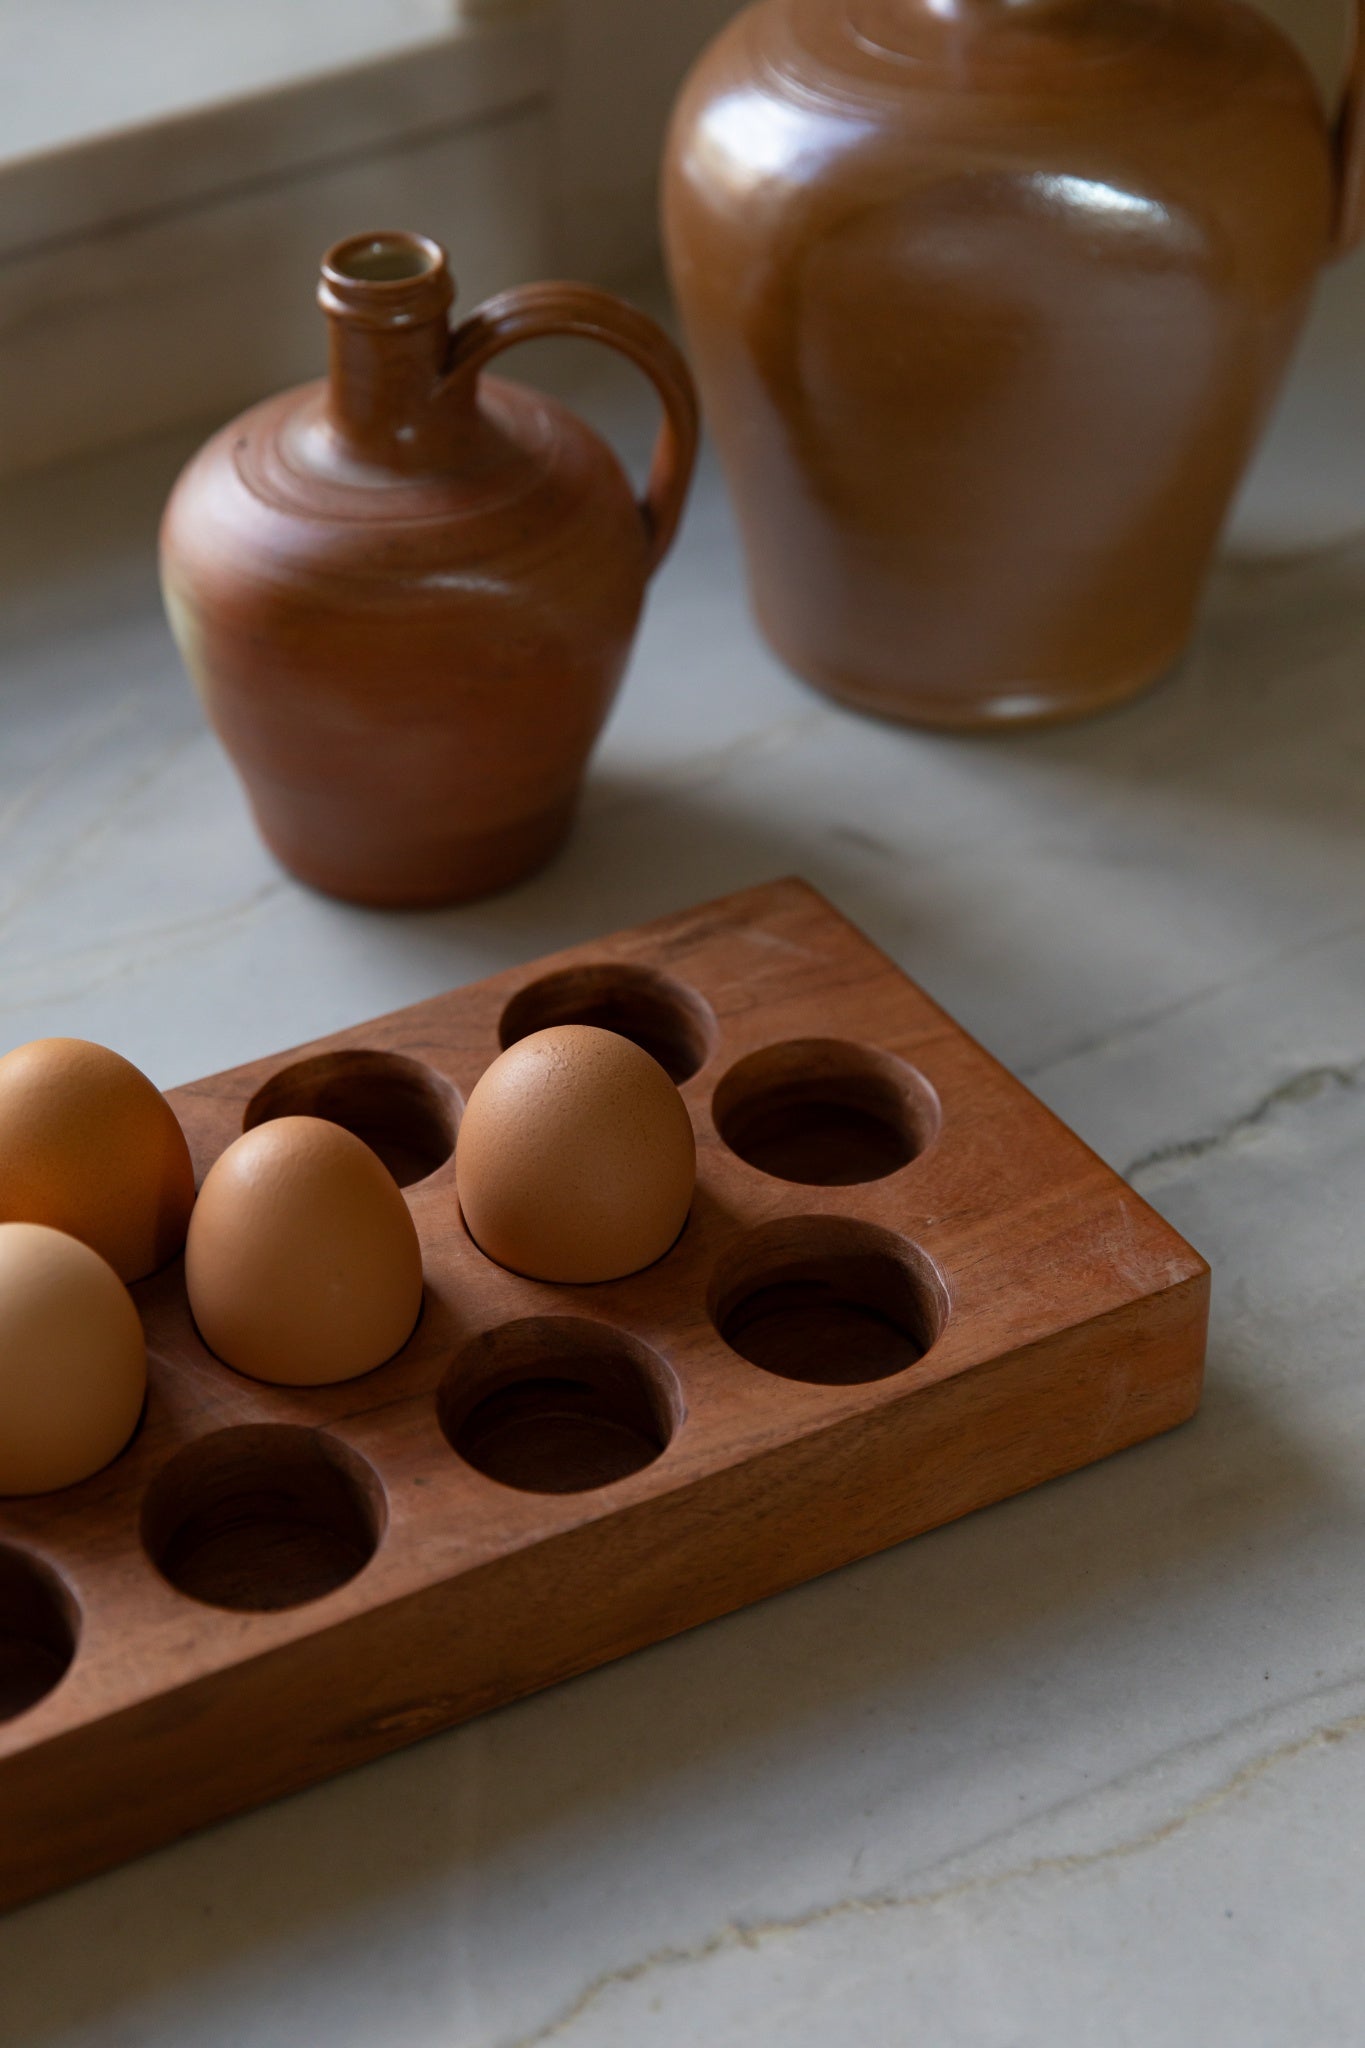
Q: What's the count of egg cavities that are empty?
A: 7